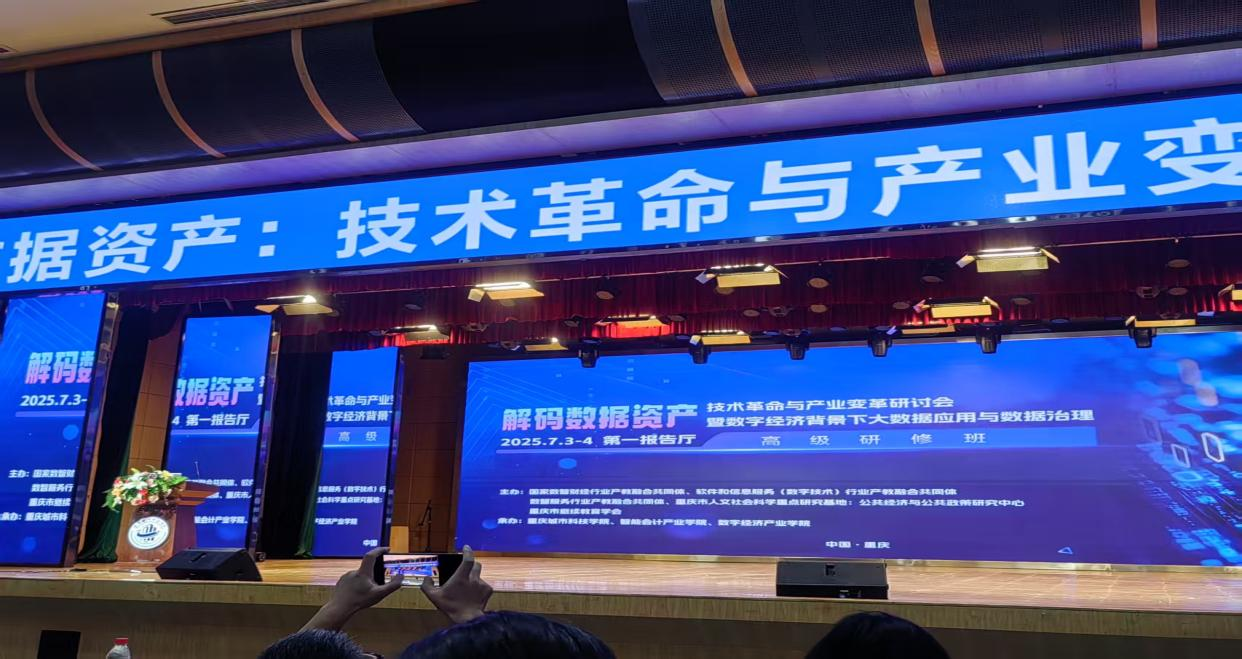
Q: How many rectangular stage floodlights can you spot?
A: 12